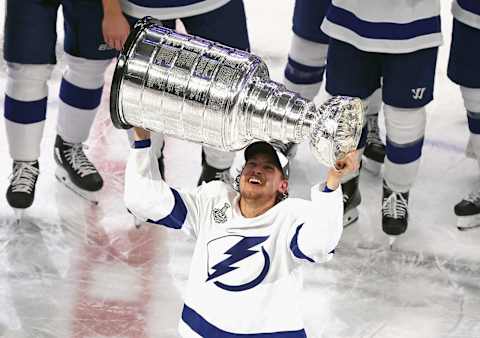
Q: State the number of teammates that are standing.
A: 5